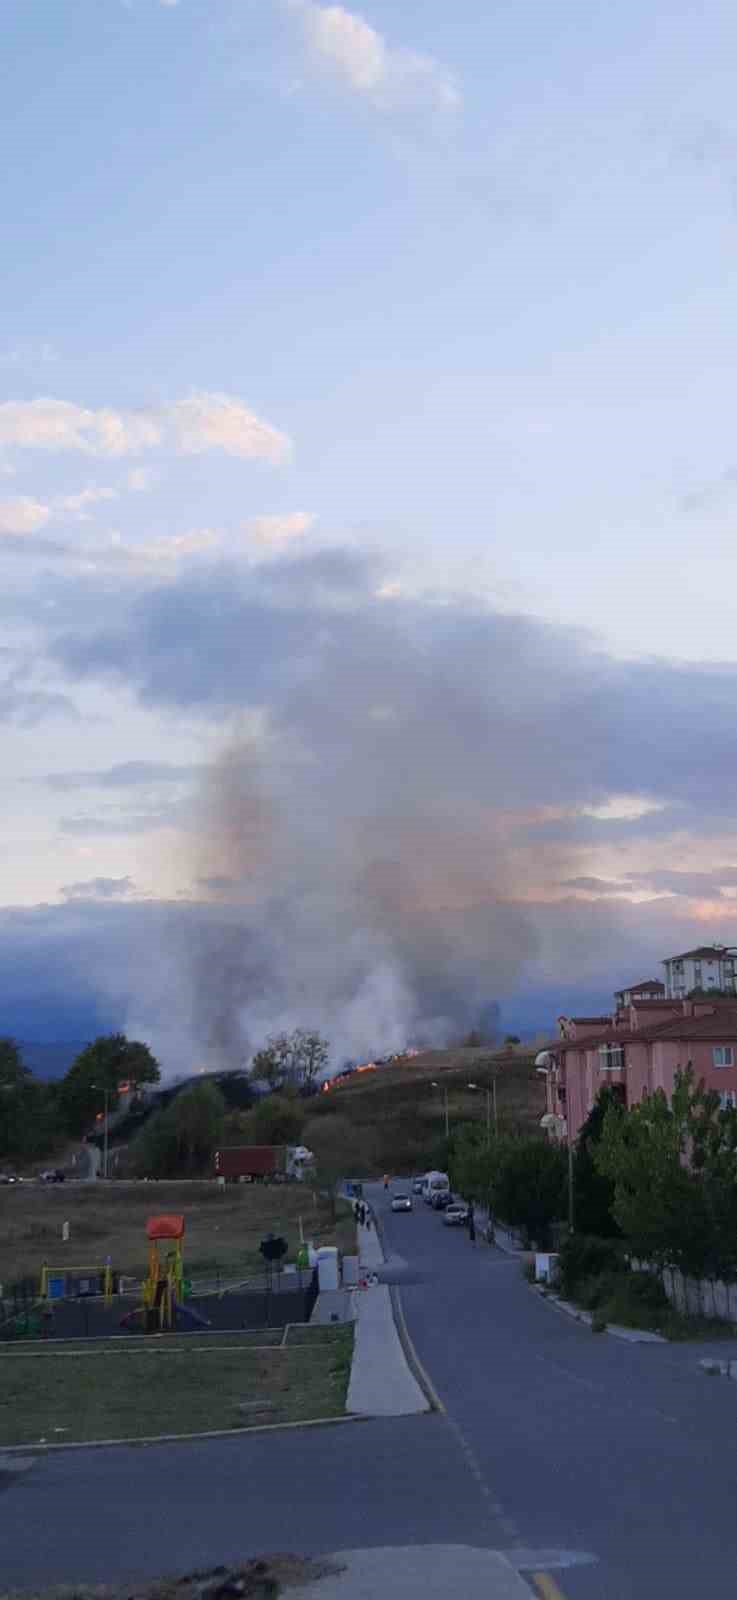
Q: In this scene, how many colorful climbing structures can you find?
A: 1